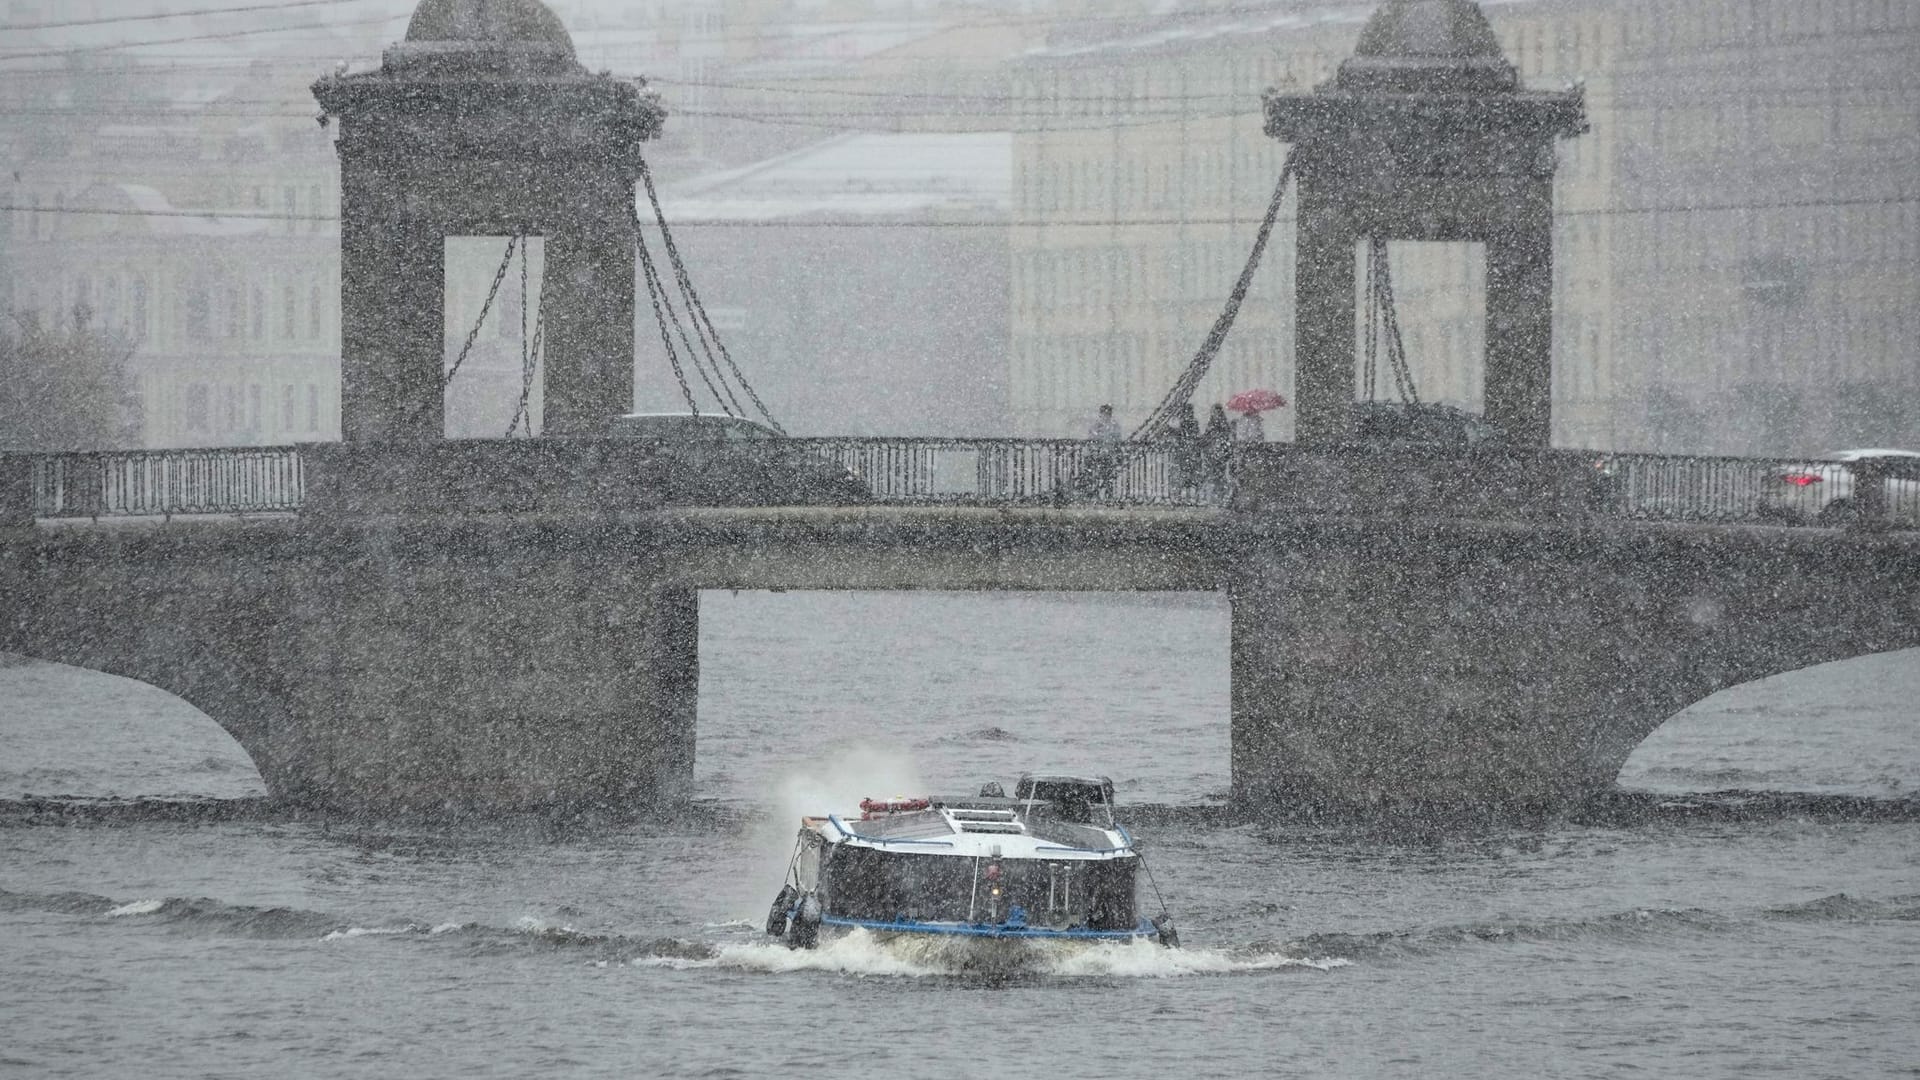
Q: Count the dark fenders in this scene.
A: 3